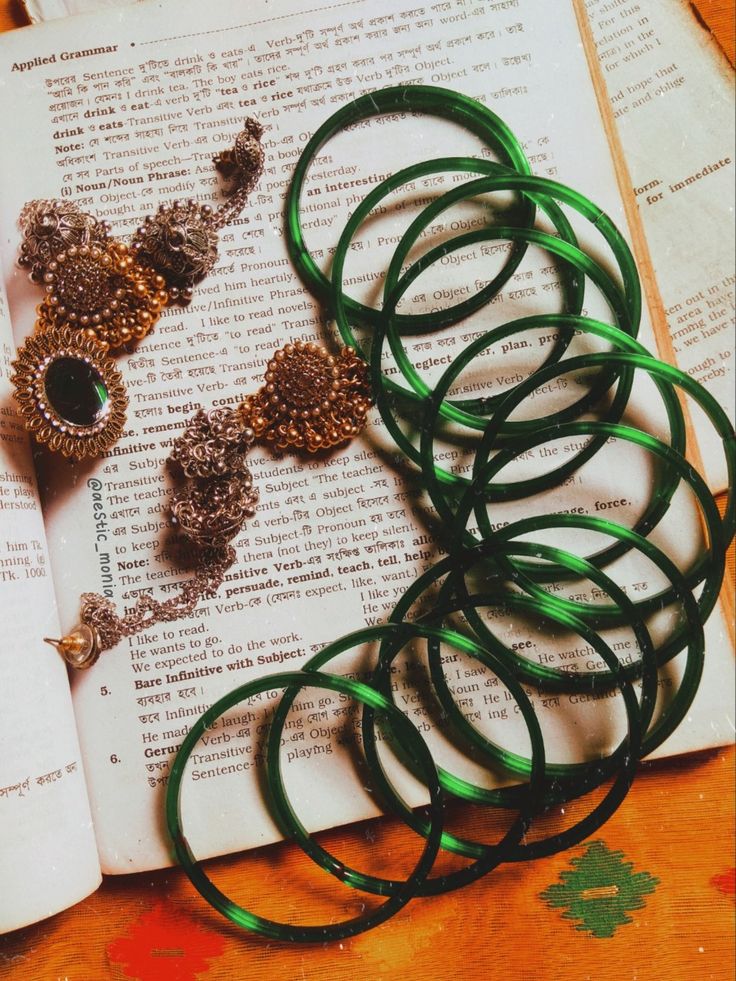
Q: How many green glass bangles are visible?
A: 12